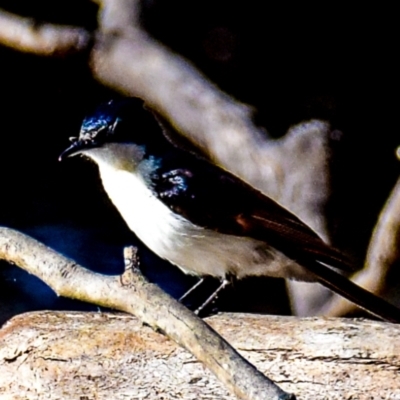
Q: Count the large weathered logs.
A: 1